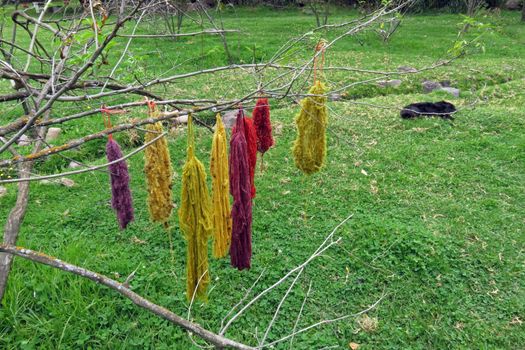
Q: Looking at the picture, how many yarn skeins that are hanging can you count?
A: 8